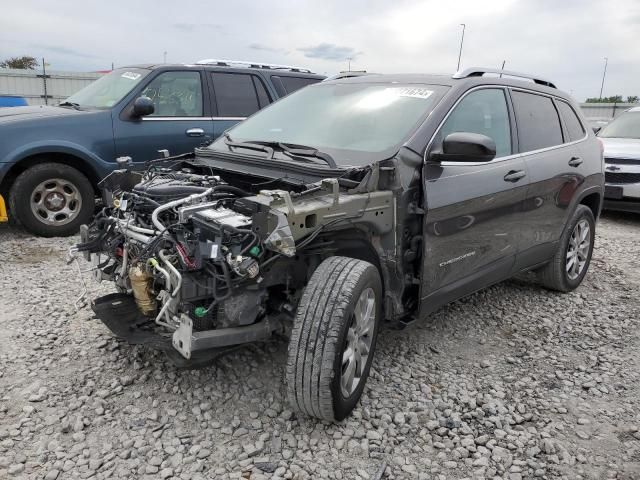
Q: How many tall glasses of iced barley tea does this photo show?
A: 0